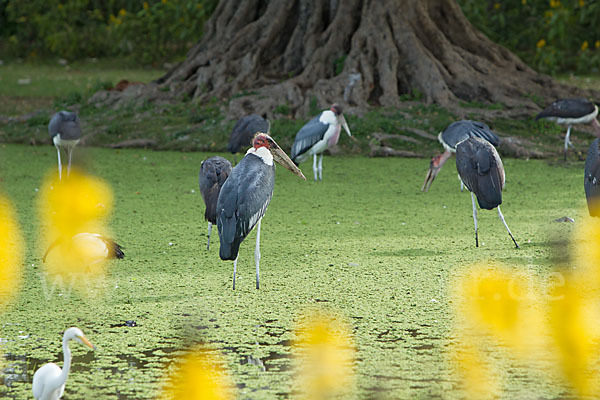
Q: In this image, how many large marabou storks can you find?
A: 9